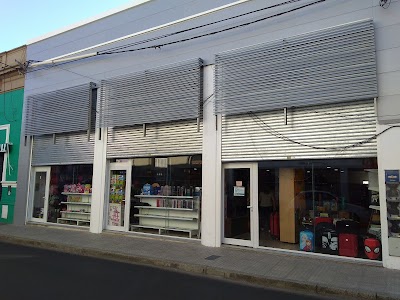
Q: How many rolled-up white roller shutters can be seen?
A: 3